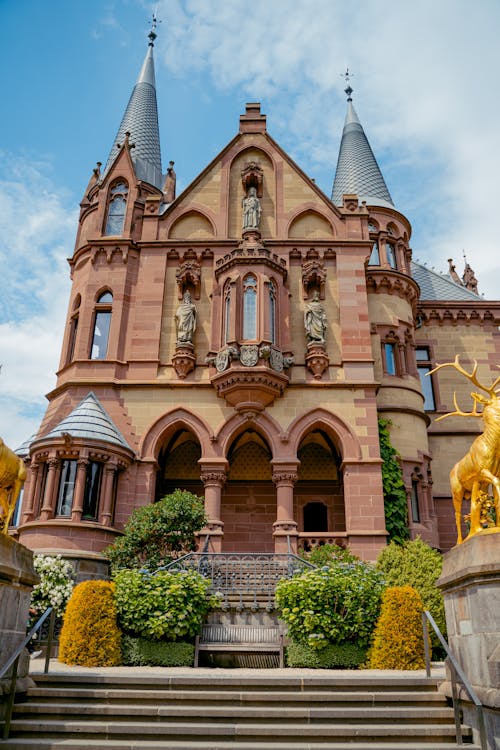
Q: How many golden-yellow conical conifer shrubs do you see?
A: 2